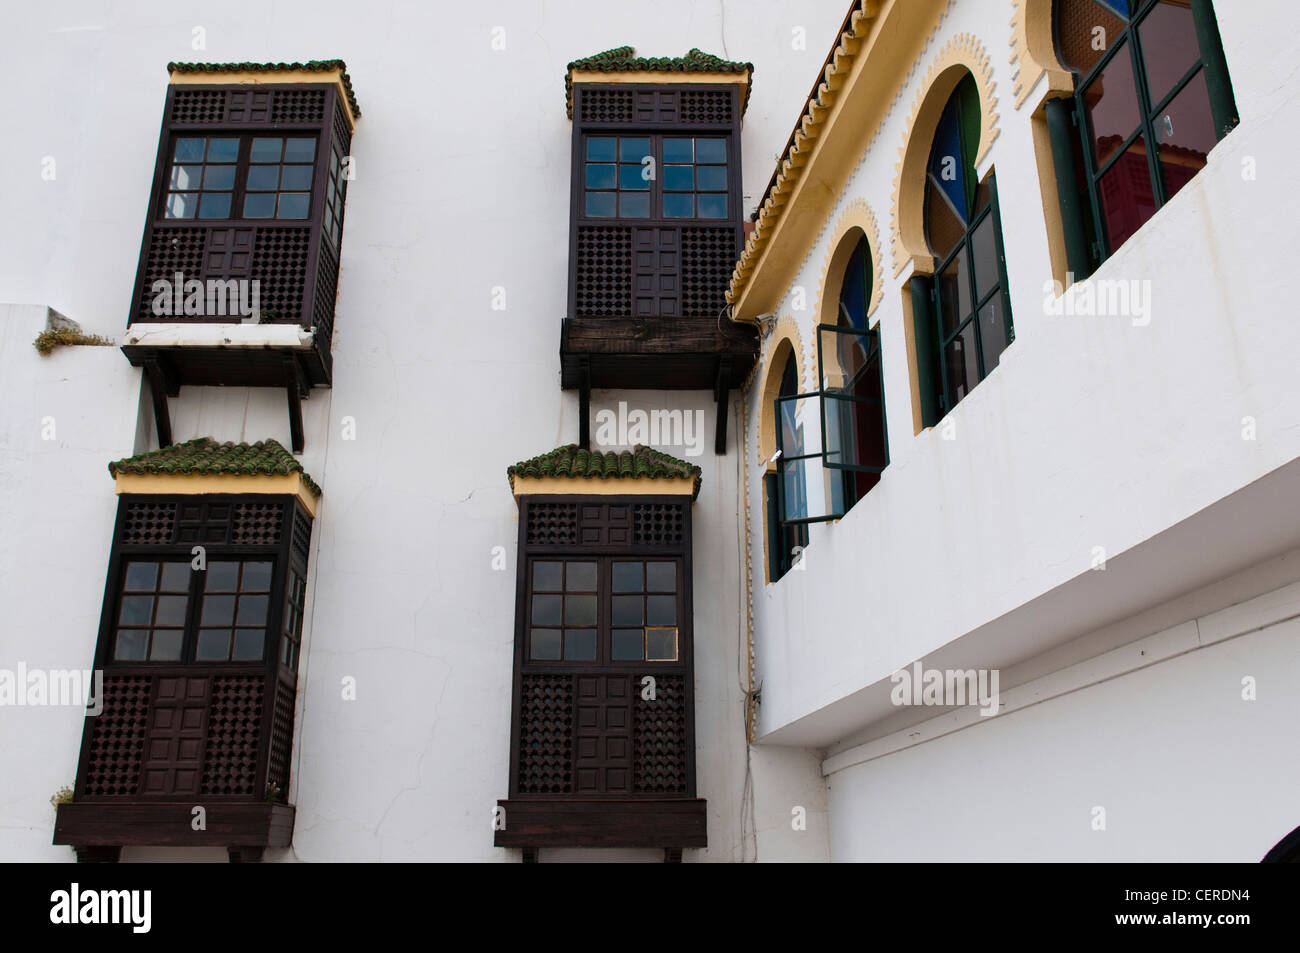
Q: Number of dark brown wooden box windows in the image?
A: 4